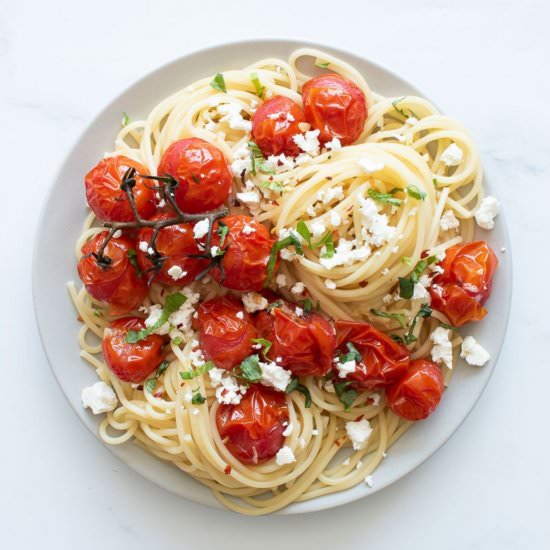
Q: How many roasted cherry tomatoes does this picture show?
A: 14